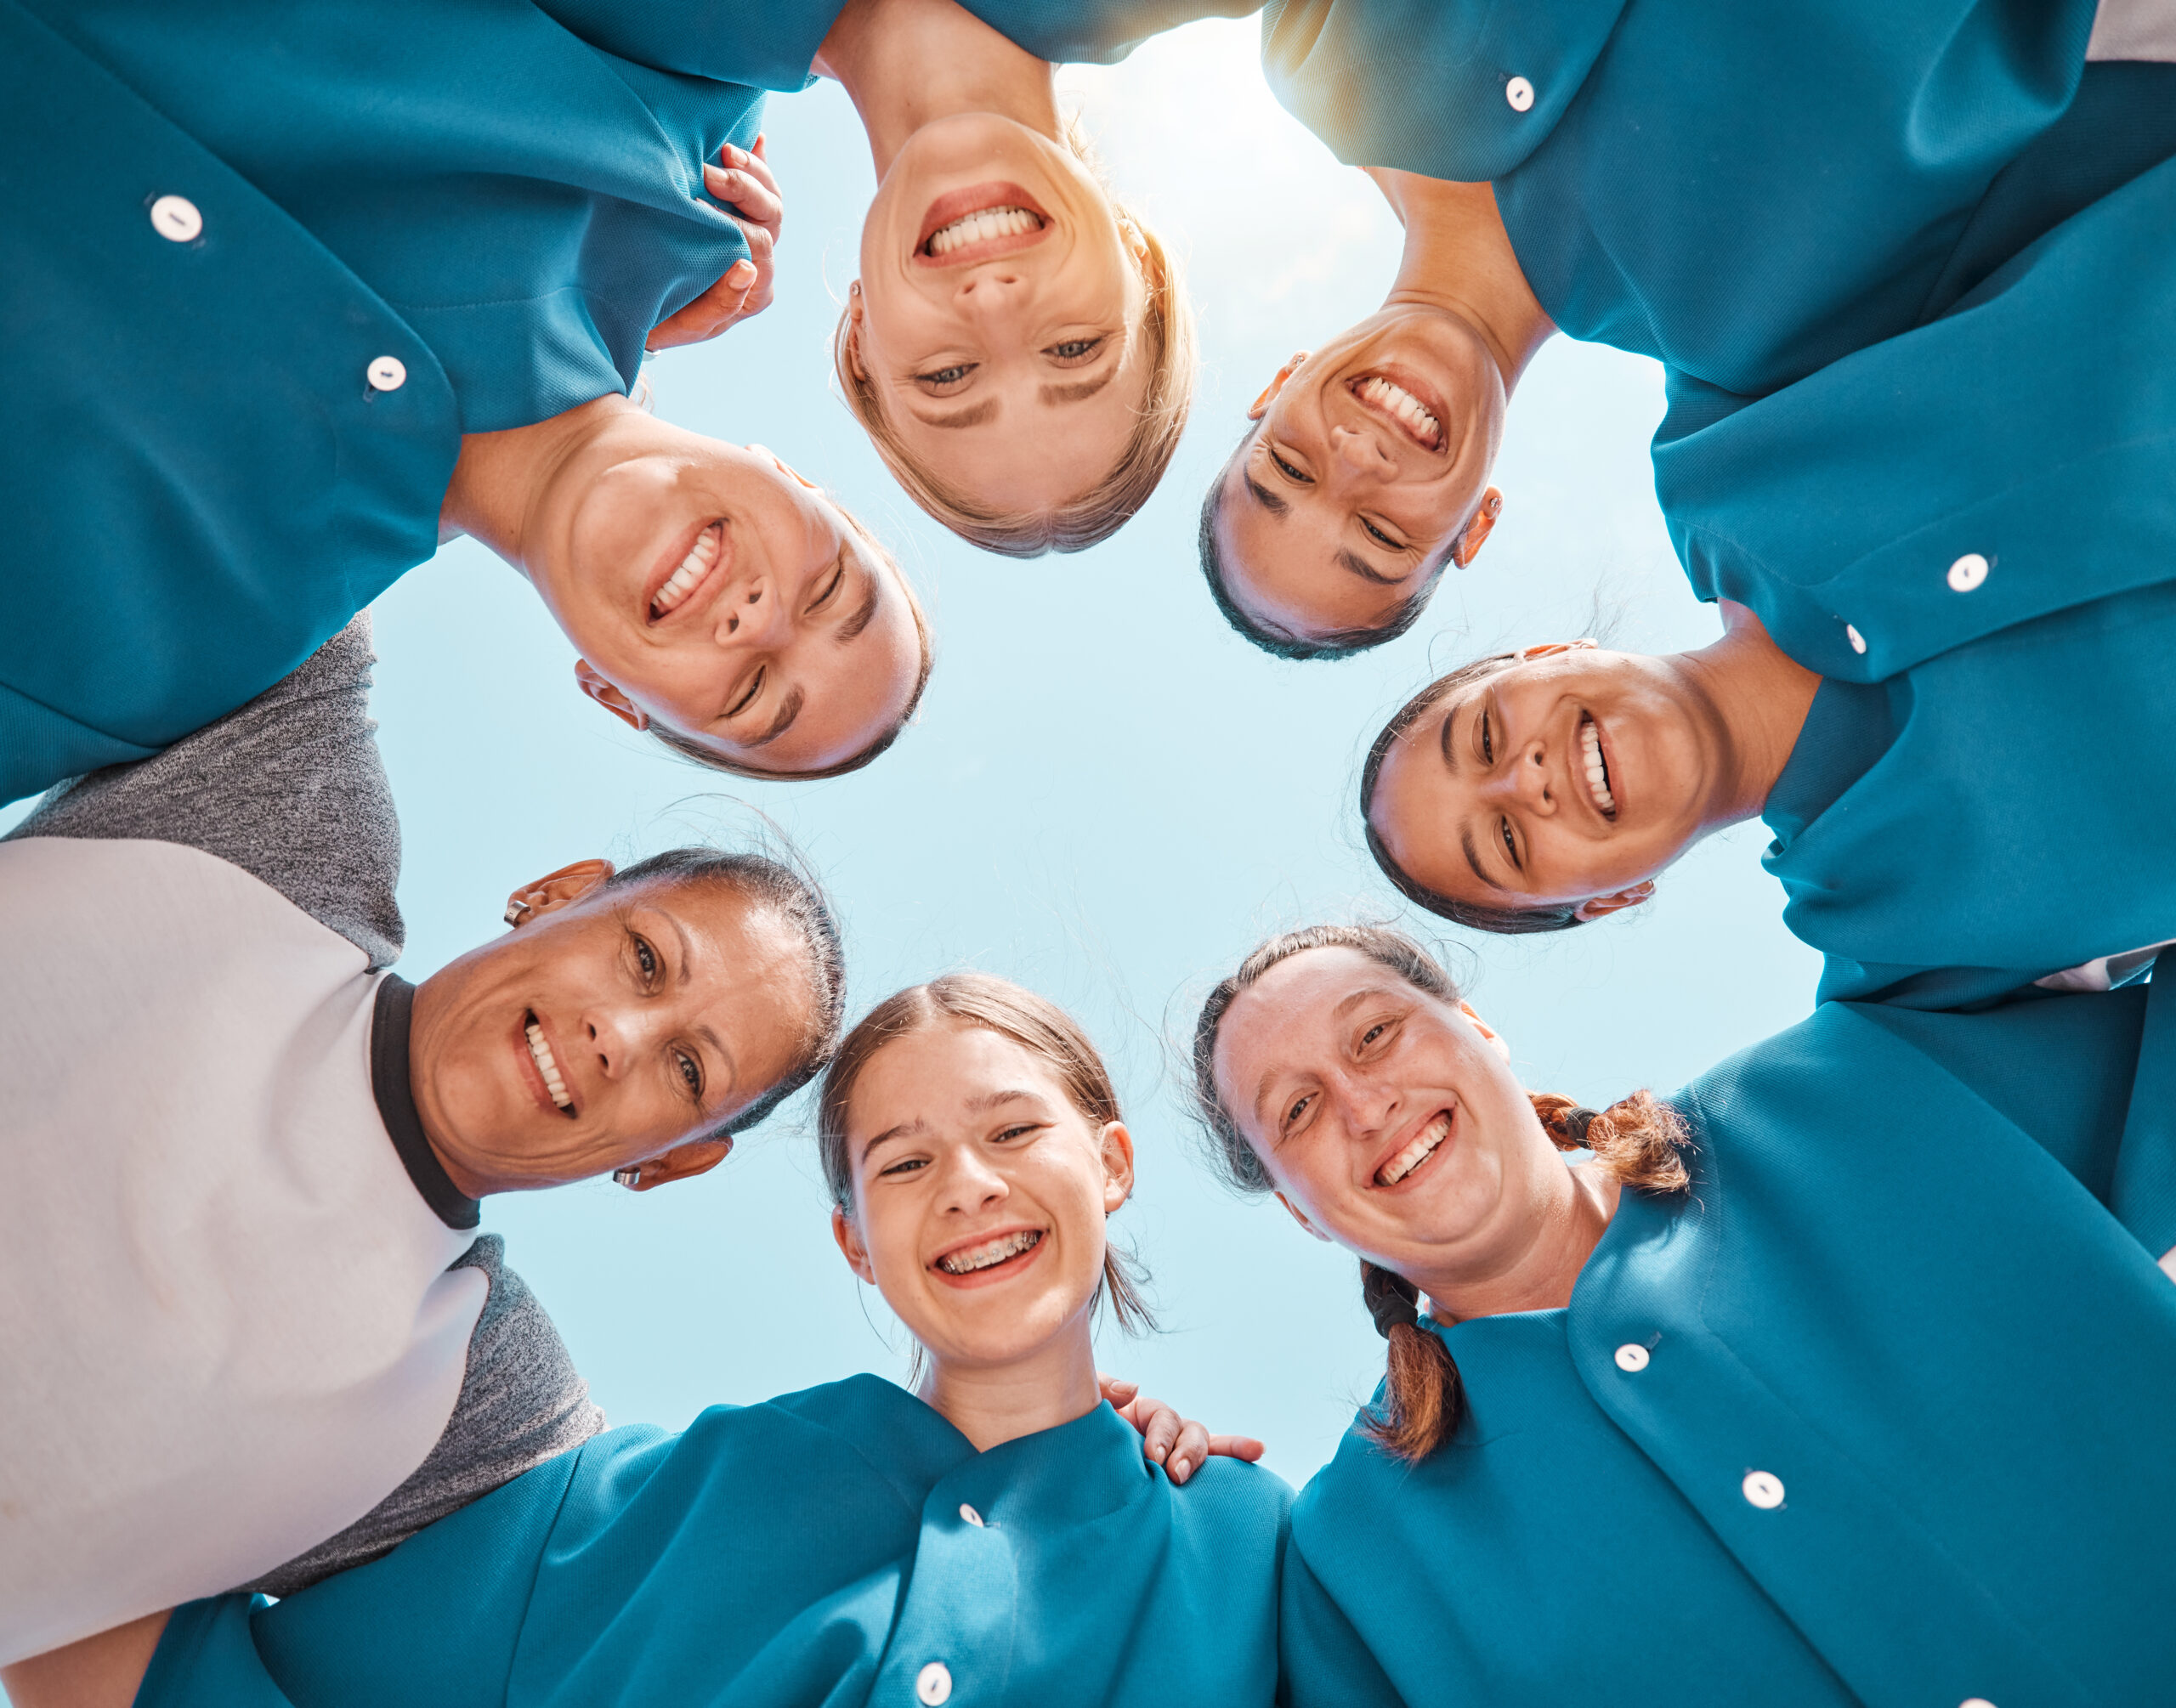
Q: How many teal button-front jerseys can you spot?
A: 6